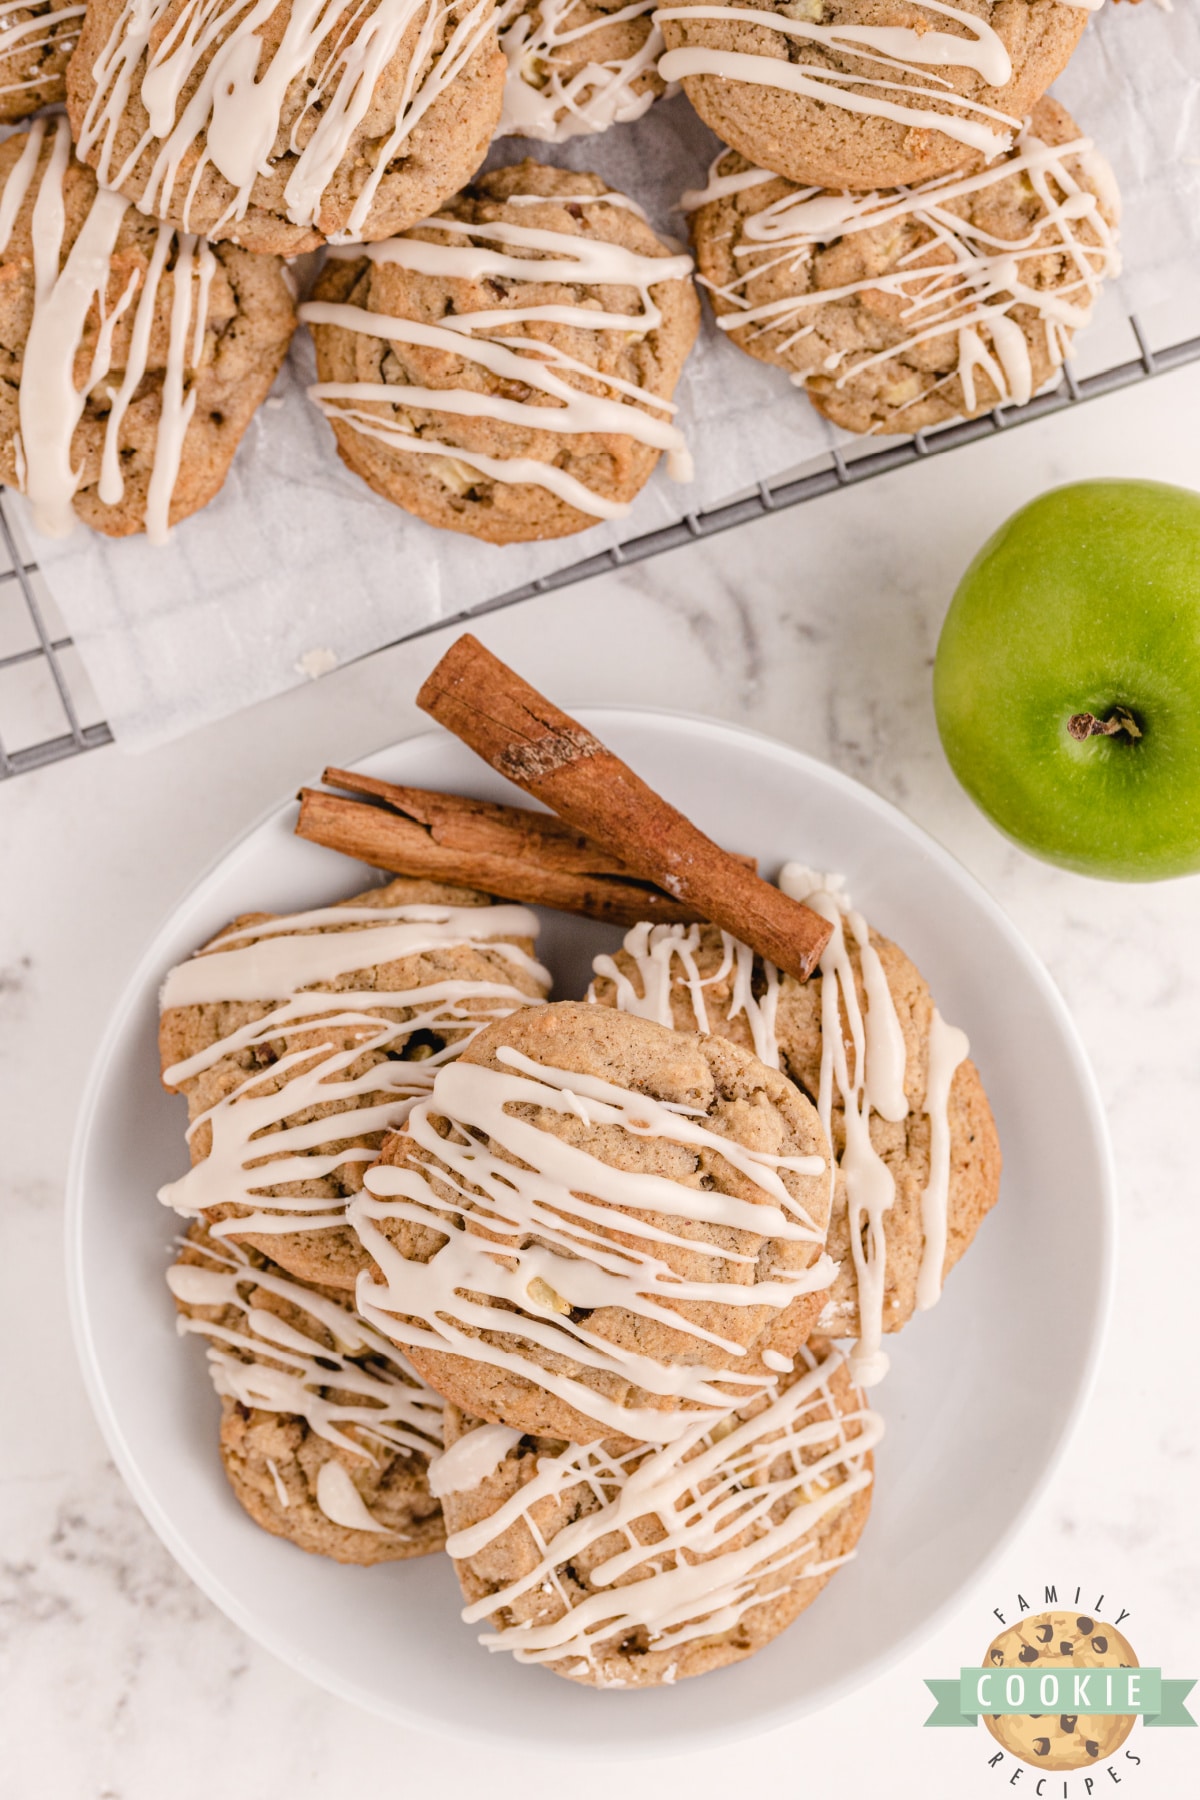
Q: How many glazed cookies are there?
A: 12